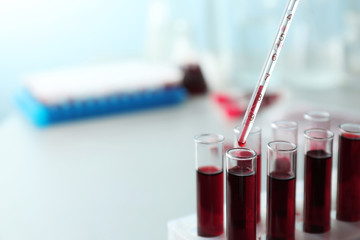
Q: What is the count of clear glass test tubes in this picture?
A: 8